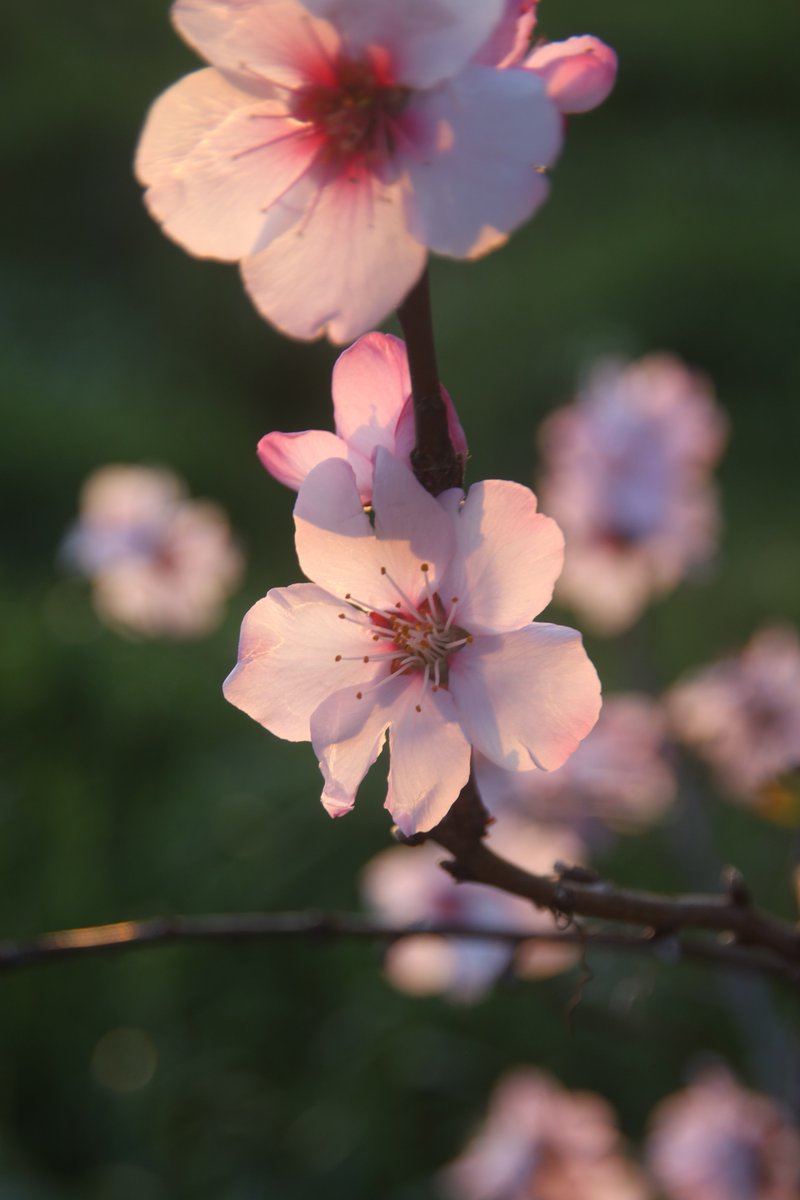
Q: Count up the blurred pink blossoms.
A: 7